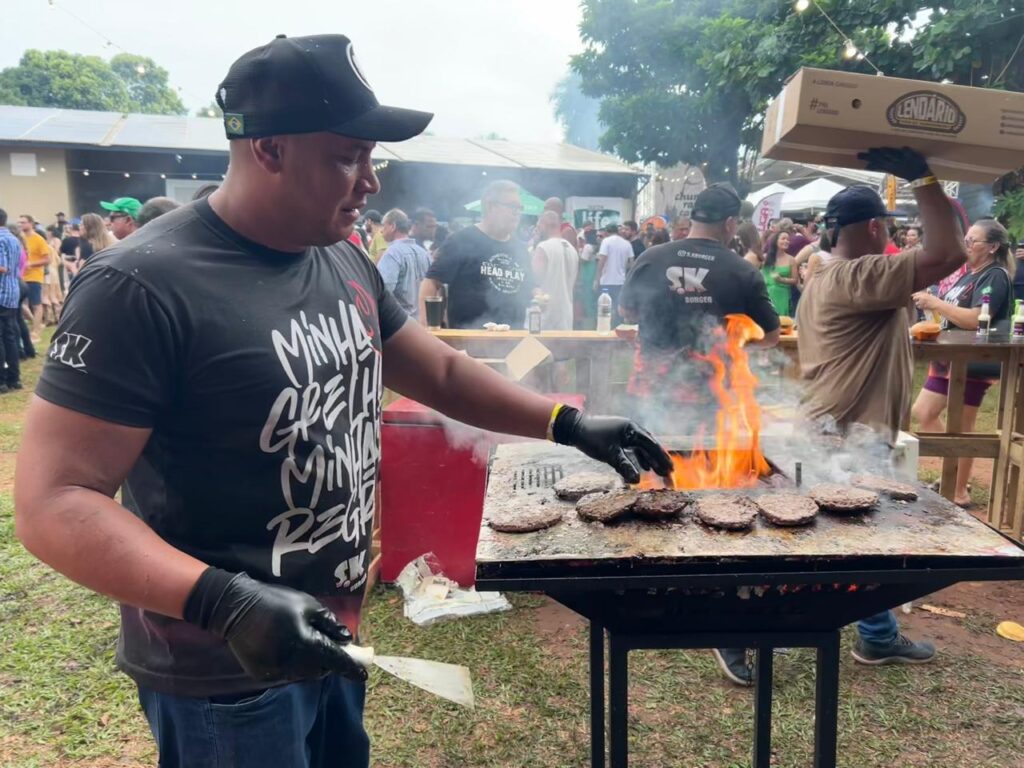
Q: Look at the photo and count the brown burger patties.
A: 8